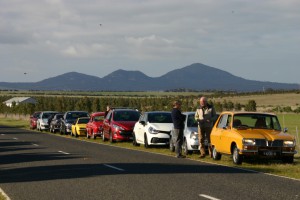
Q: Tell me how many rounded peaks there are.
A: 3